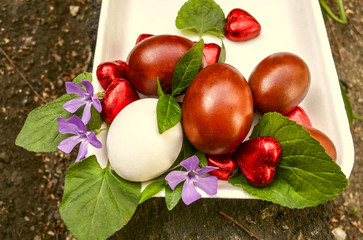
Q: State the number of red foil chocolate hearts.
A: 8